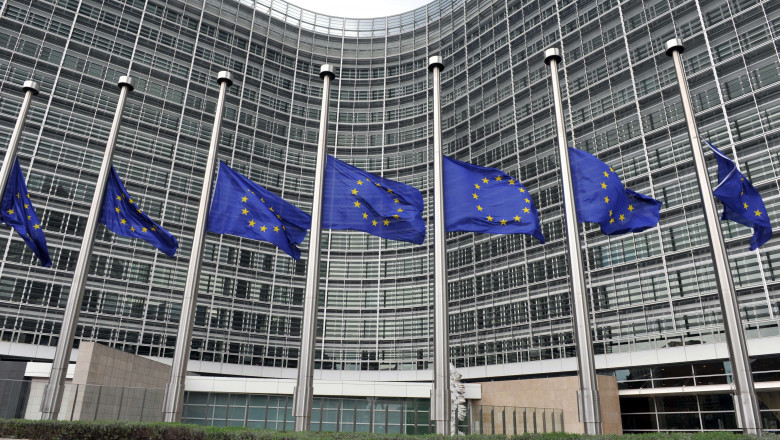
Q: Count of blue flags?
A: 7